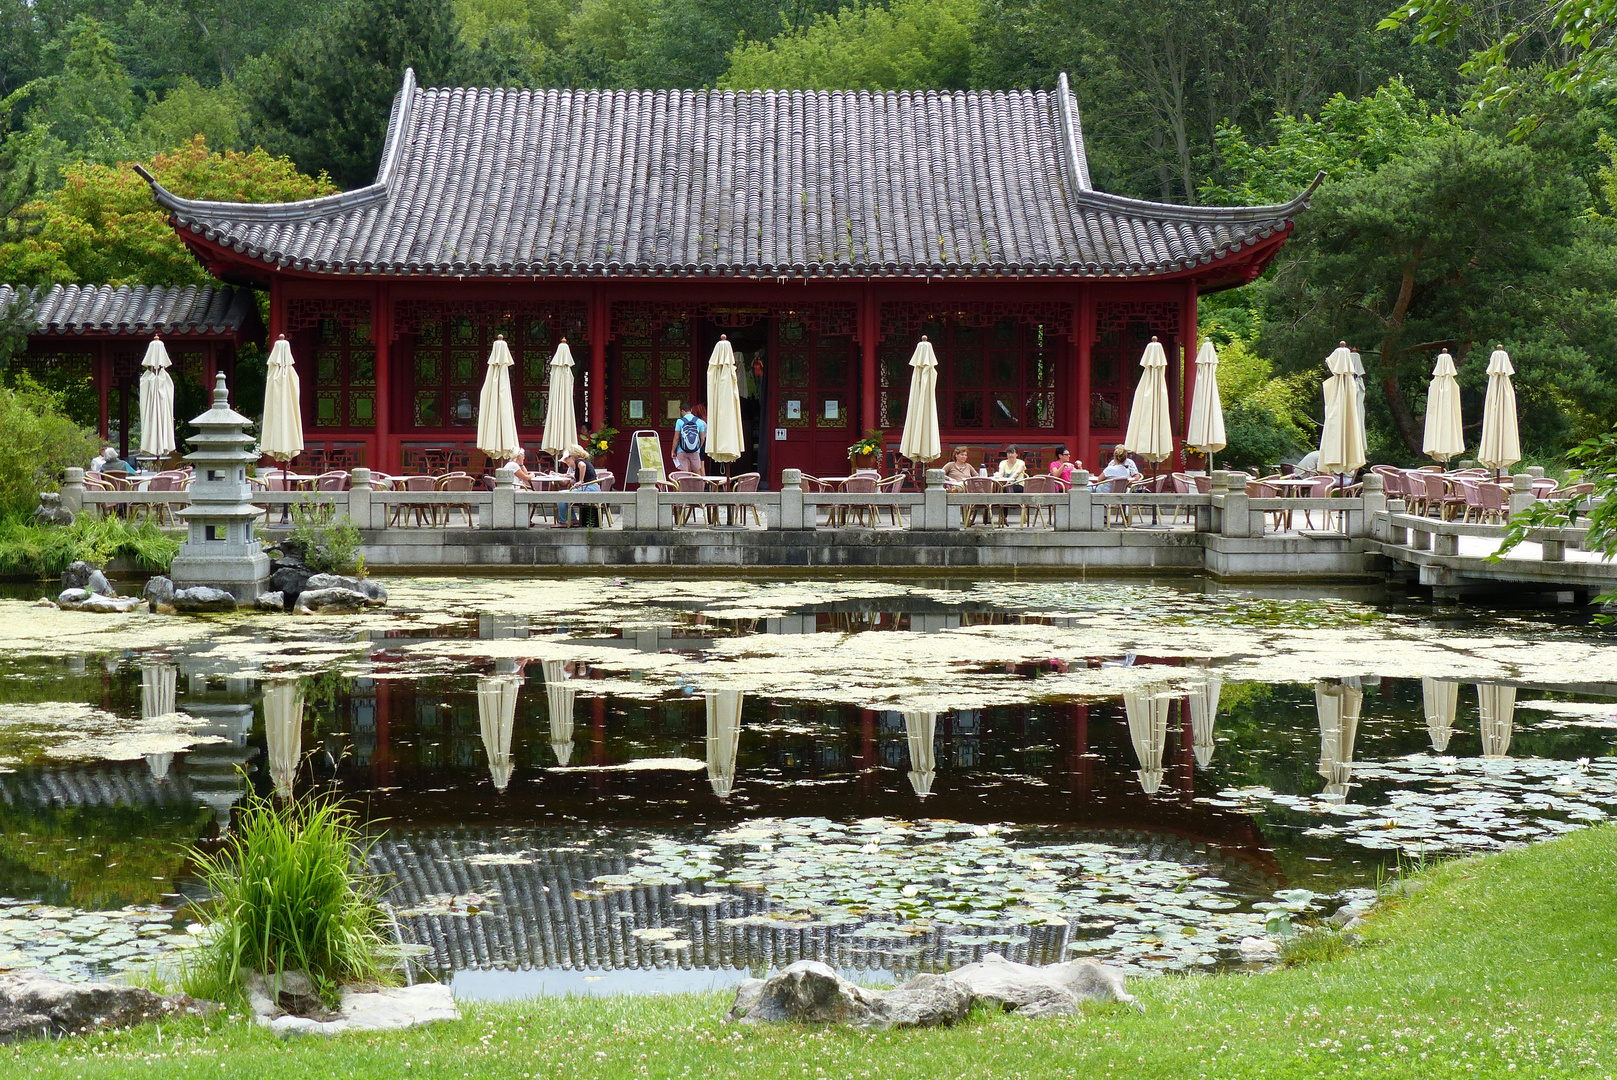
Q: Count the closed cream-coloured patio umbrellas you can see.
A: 12